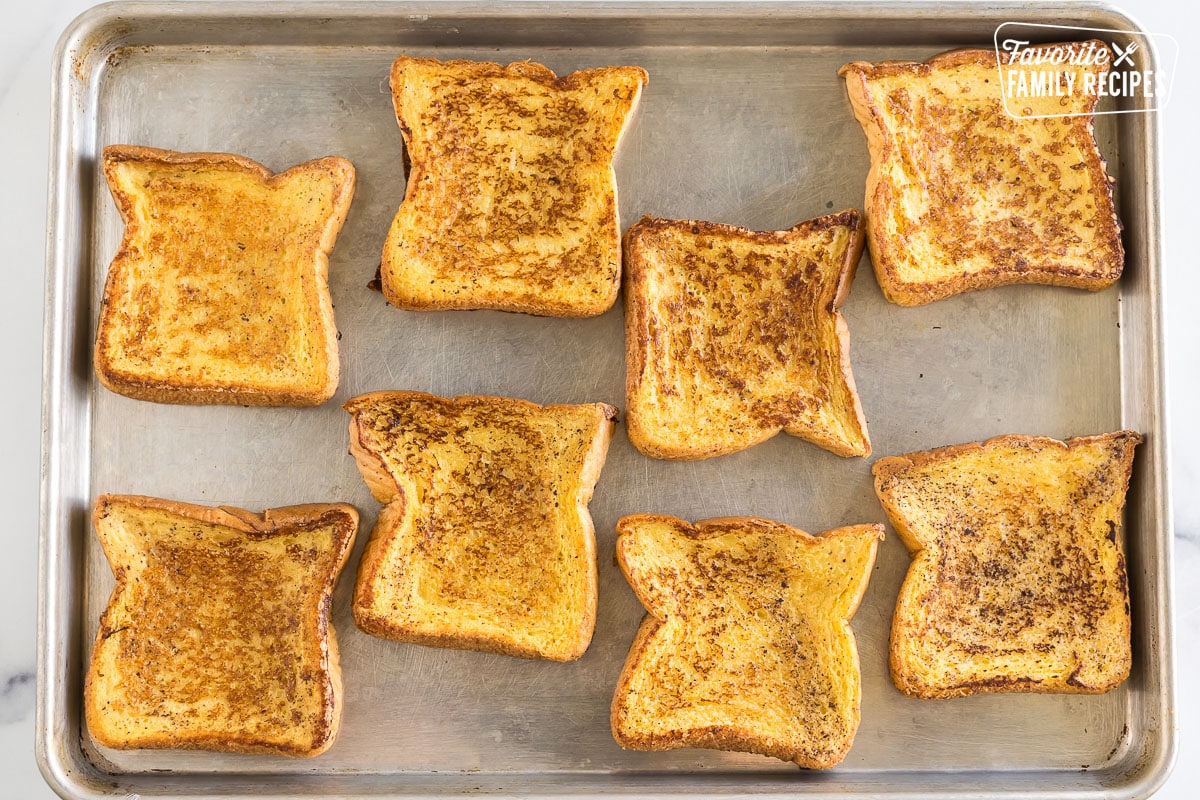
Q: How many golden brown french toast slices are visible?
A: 8